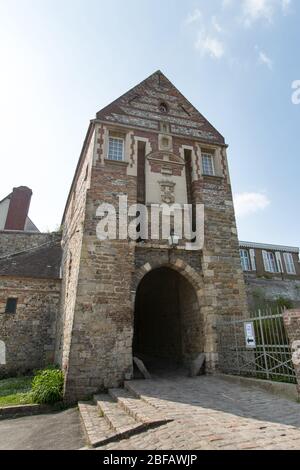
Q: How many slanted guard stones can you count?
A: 2